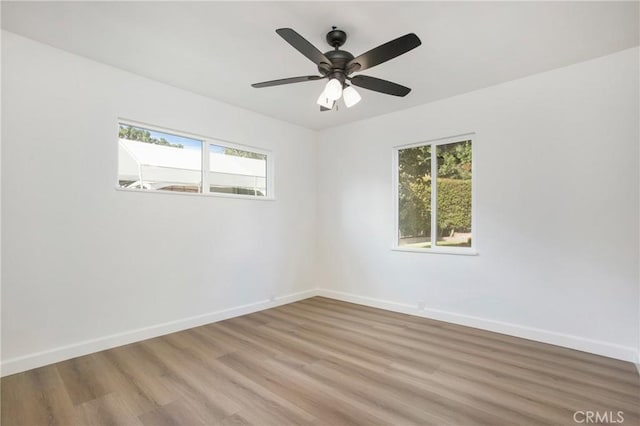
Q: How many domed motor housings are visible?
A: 1